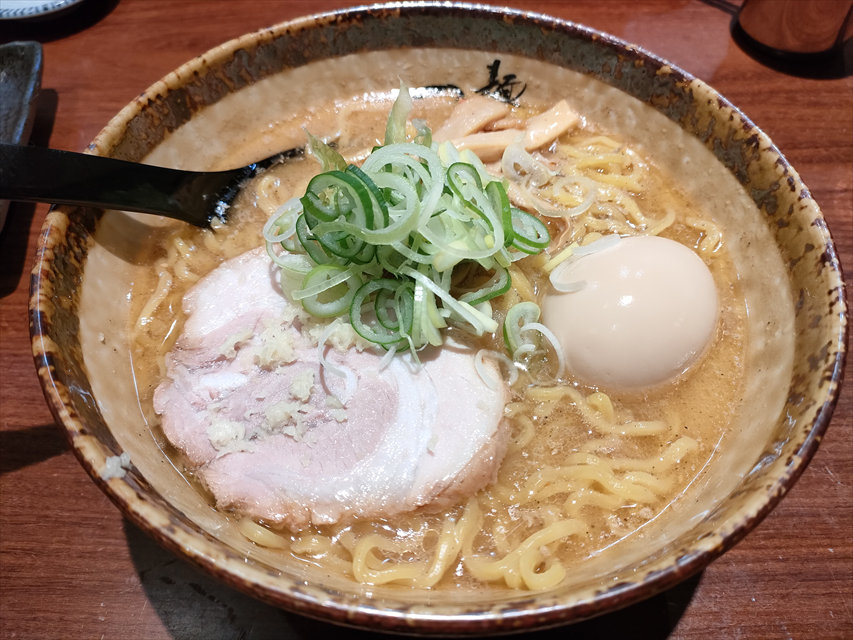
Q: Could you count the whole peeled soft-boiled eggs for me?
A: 1